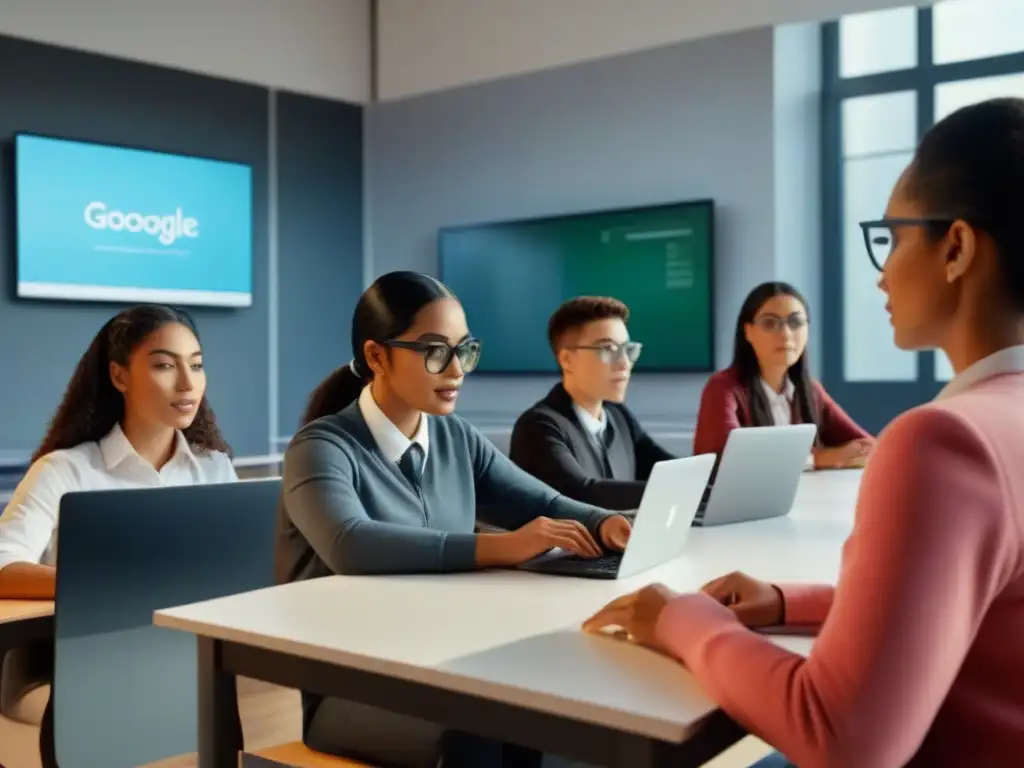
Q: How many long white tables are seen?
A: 1